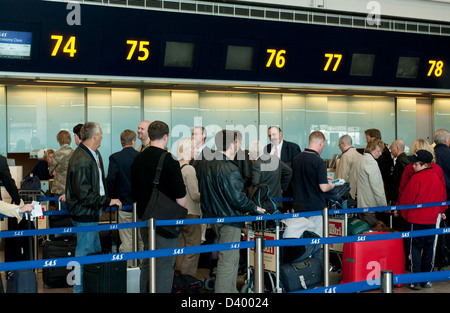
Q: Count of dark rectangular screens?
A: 4